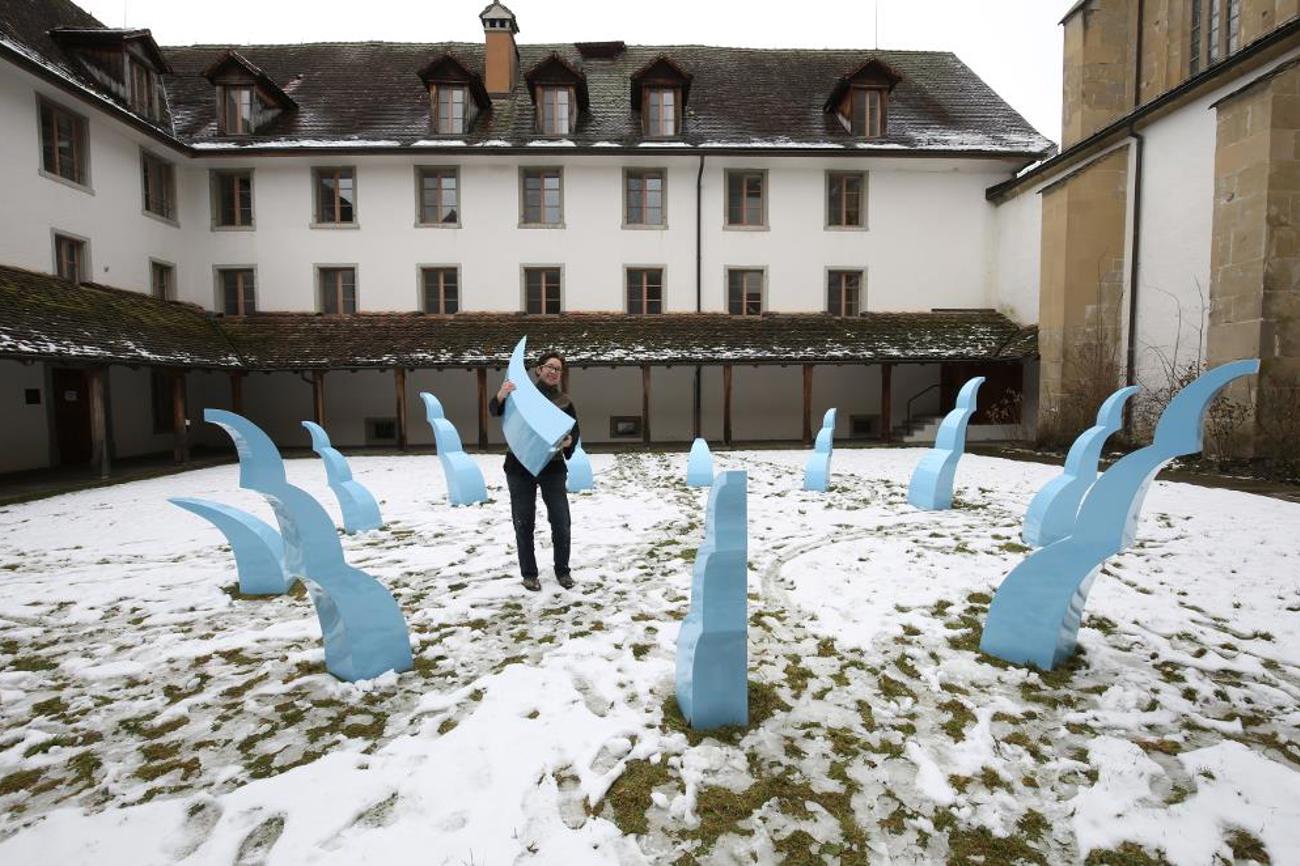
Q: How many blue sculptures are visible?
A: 12